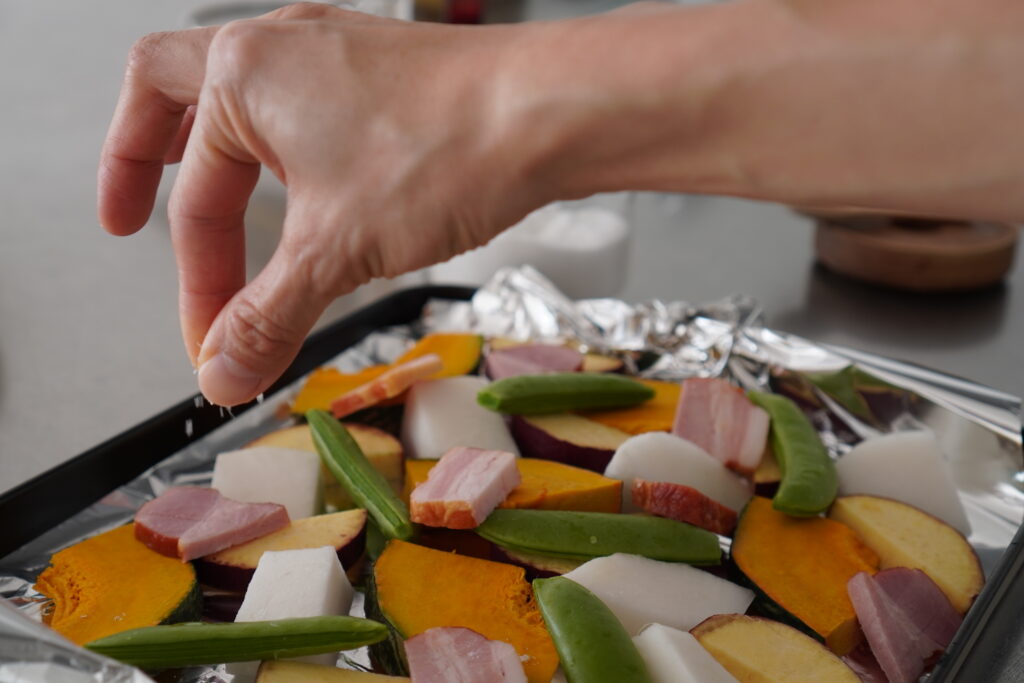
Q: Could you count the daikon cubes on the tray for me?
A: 7